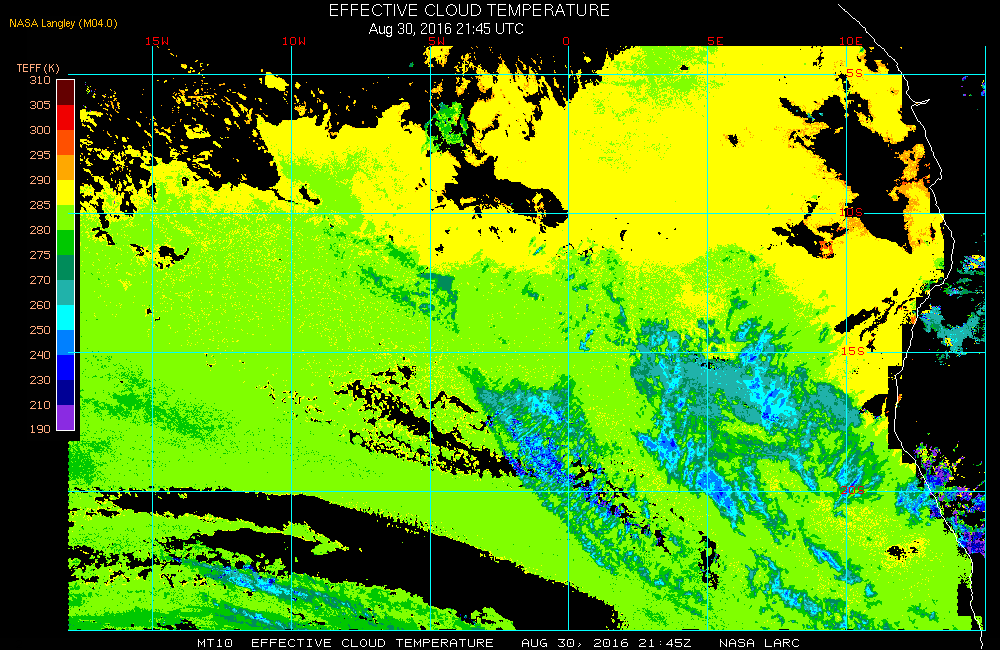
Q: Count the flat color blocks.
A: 14